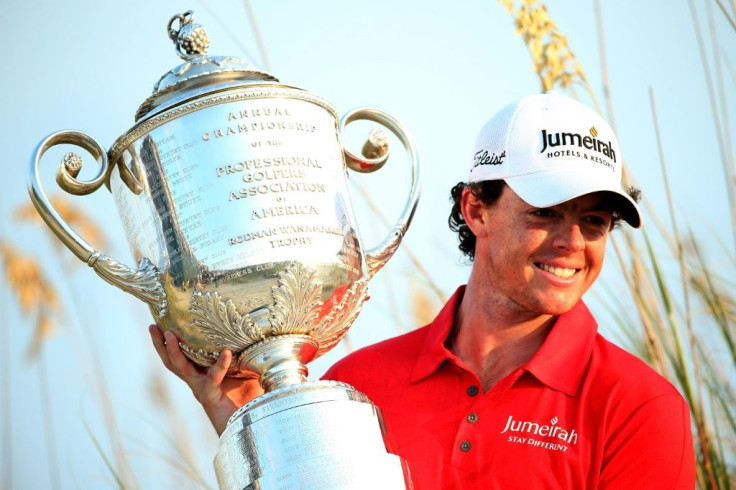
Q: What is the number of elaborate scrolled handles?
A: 2